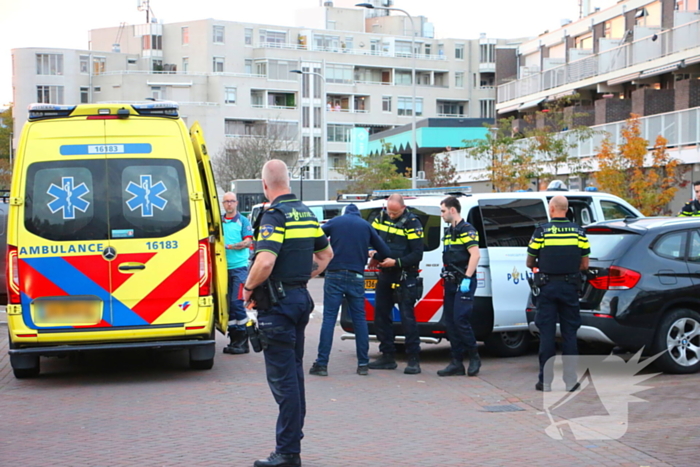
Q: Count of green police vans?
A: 0